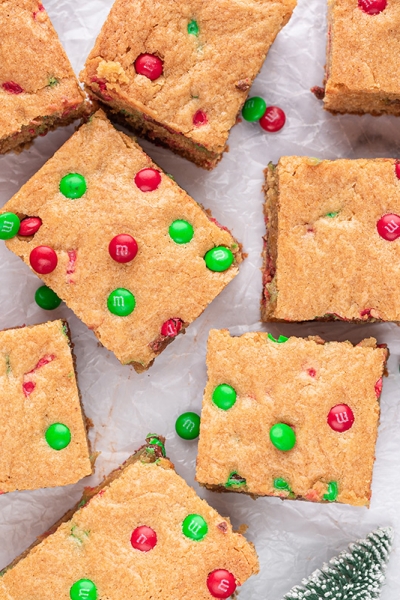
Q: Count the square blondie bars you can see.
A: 8